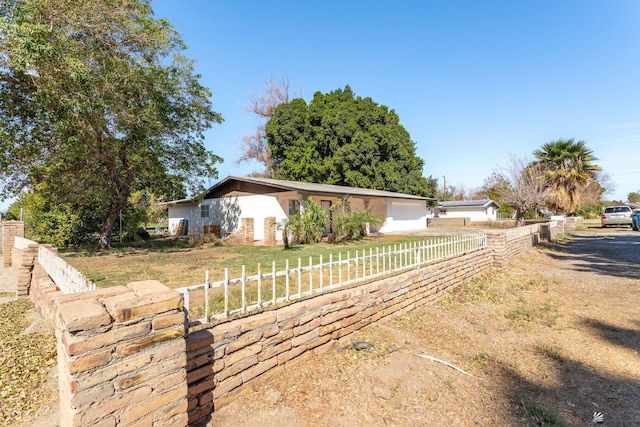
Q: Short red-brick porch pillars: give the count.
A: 2